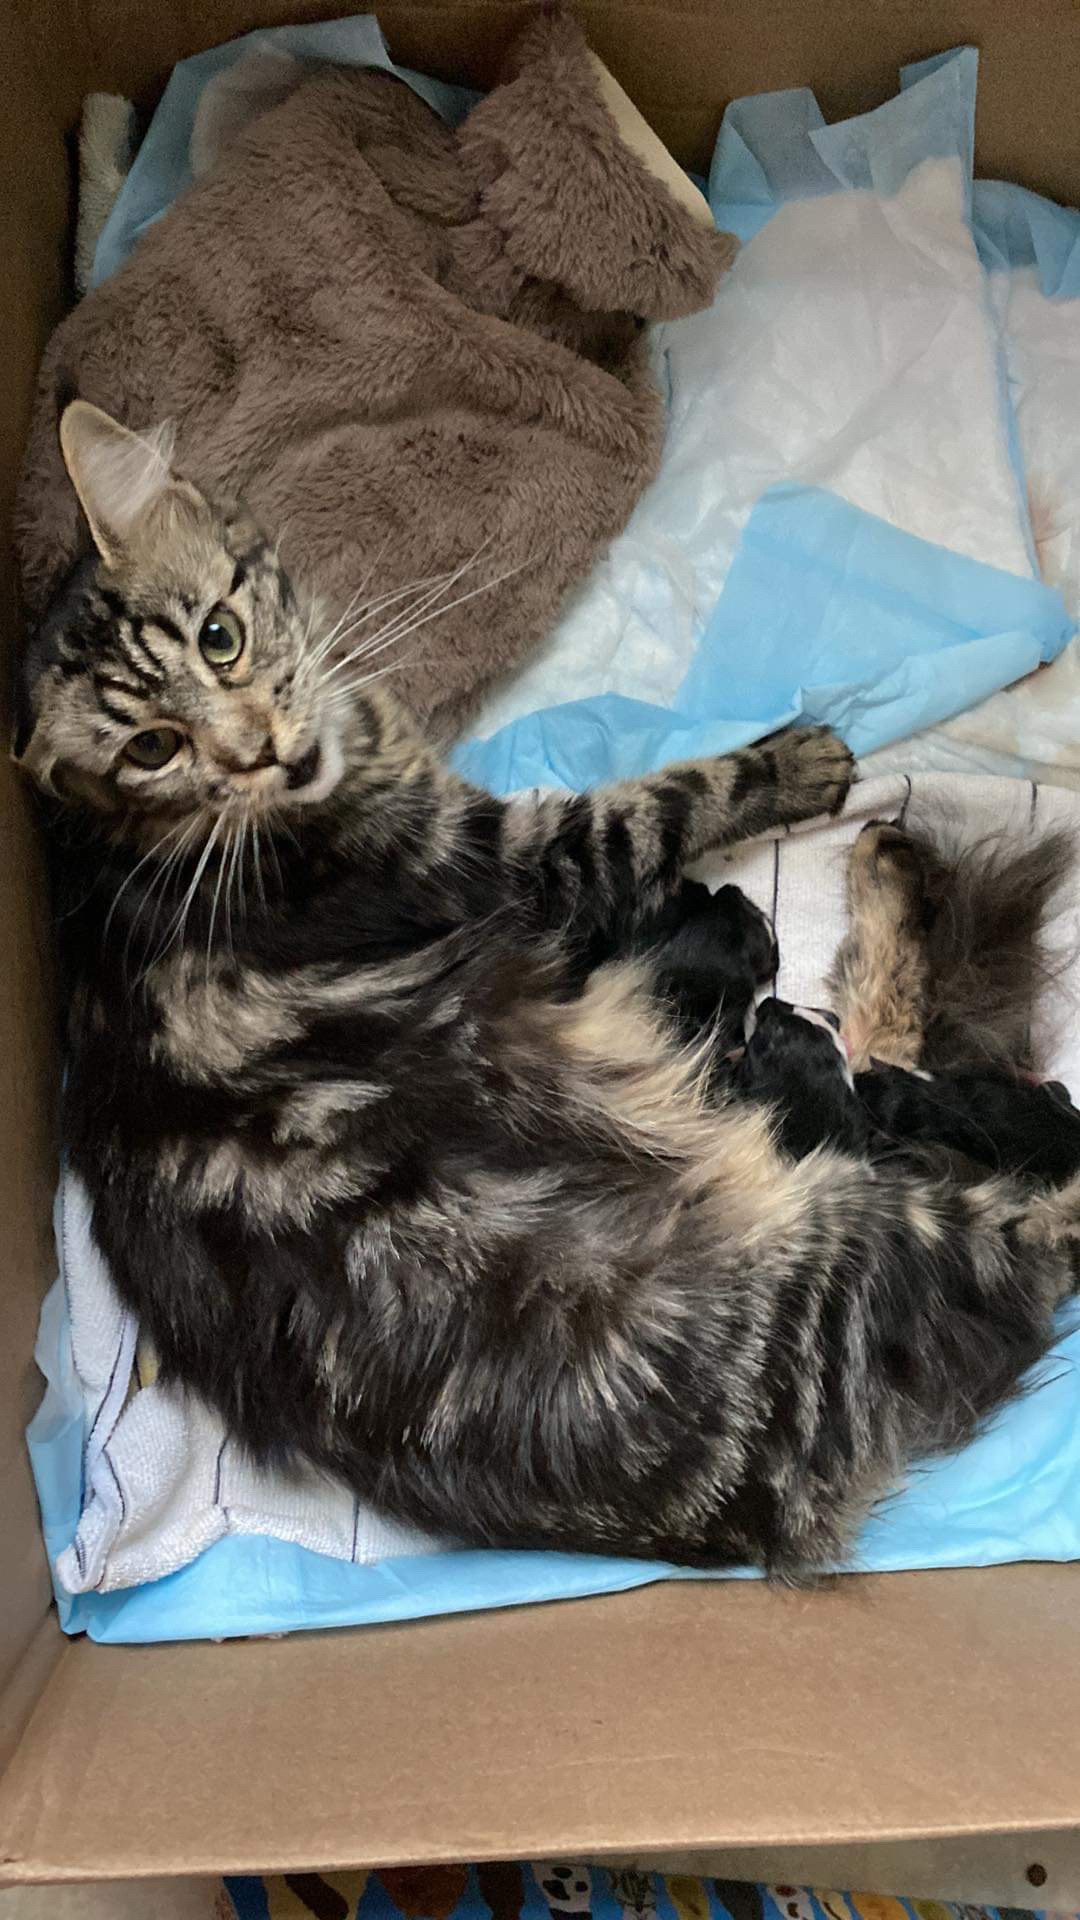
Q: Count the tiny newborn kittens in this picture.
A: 3